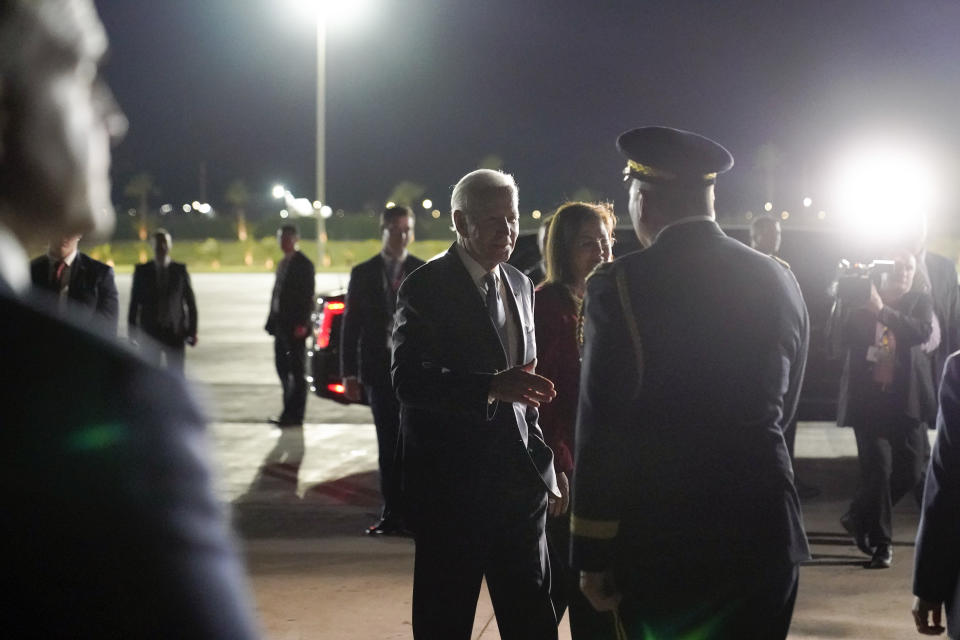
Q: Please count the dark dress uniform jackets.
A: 1